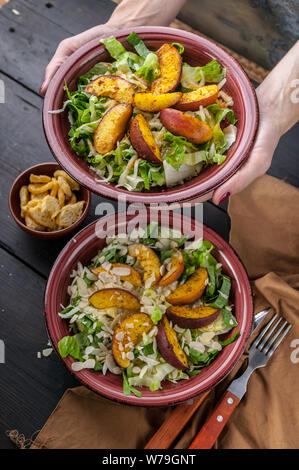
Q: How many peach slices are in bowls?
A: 15